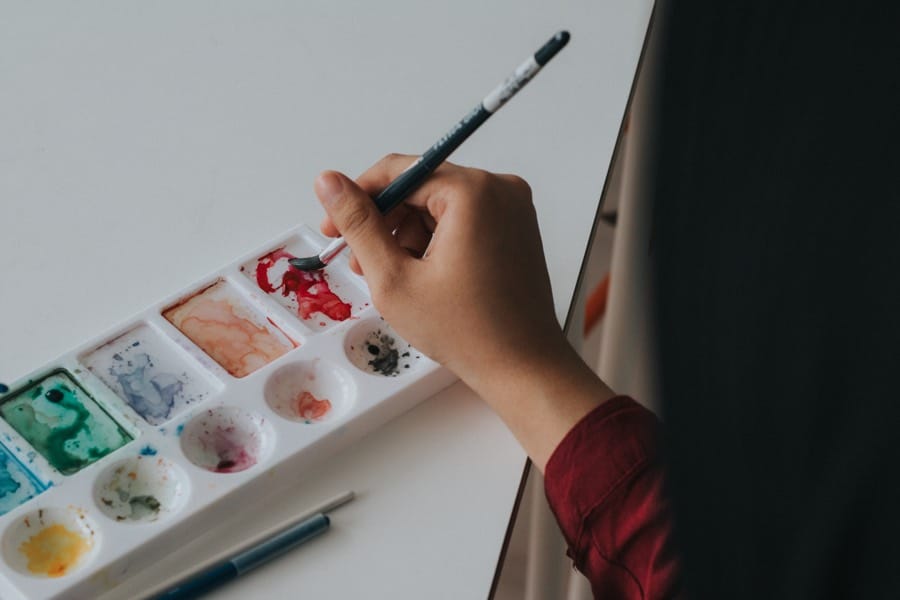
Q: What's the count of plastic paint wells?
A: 10